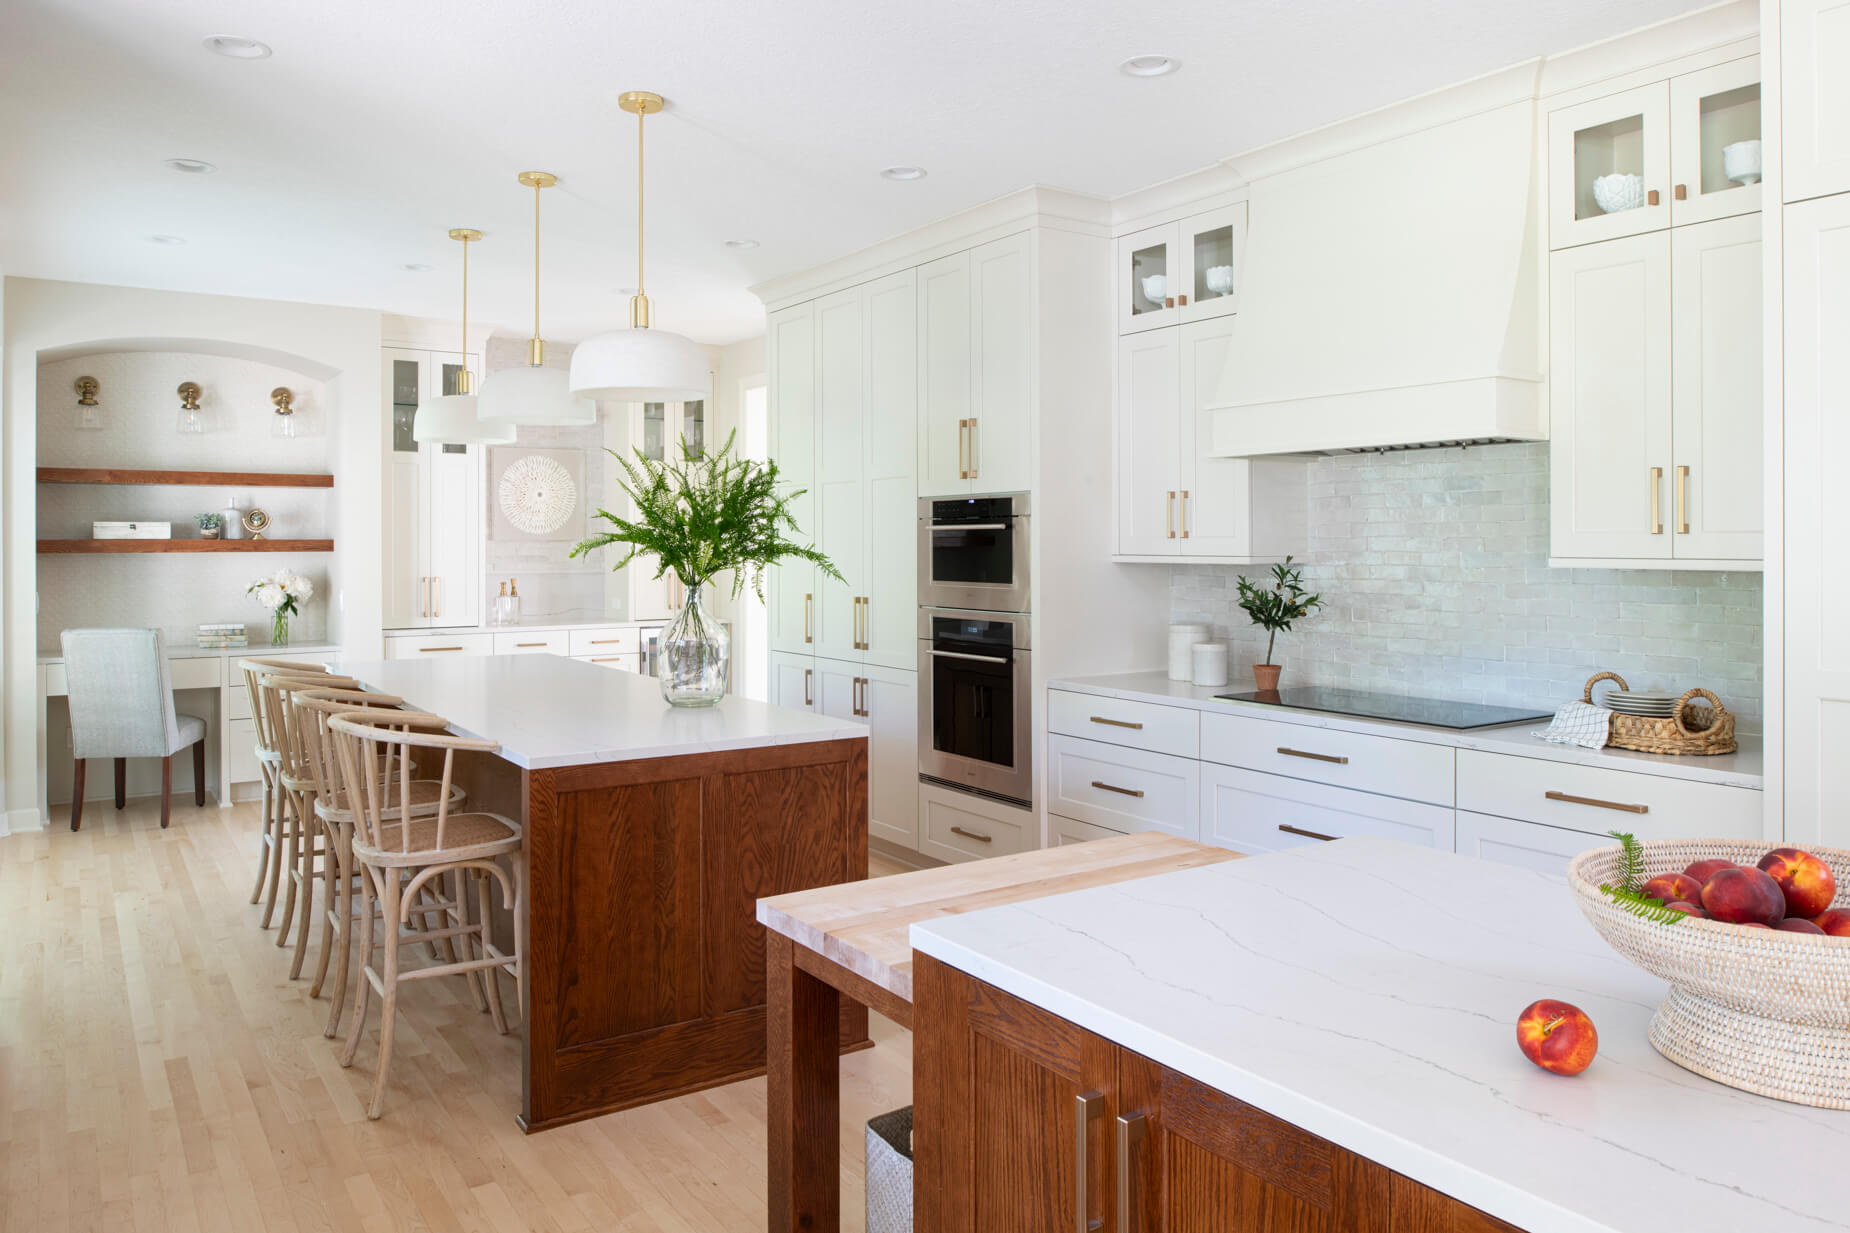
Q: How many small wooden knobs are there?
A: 4